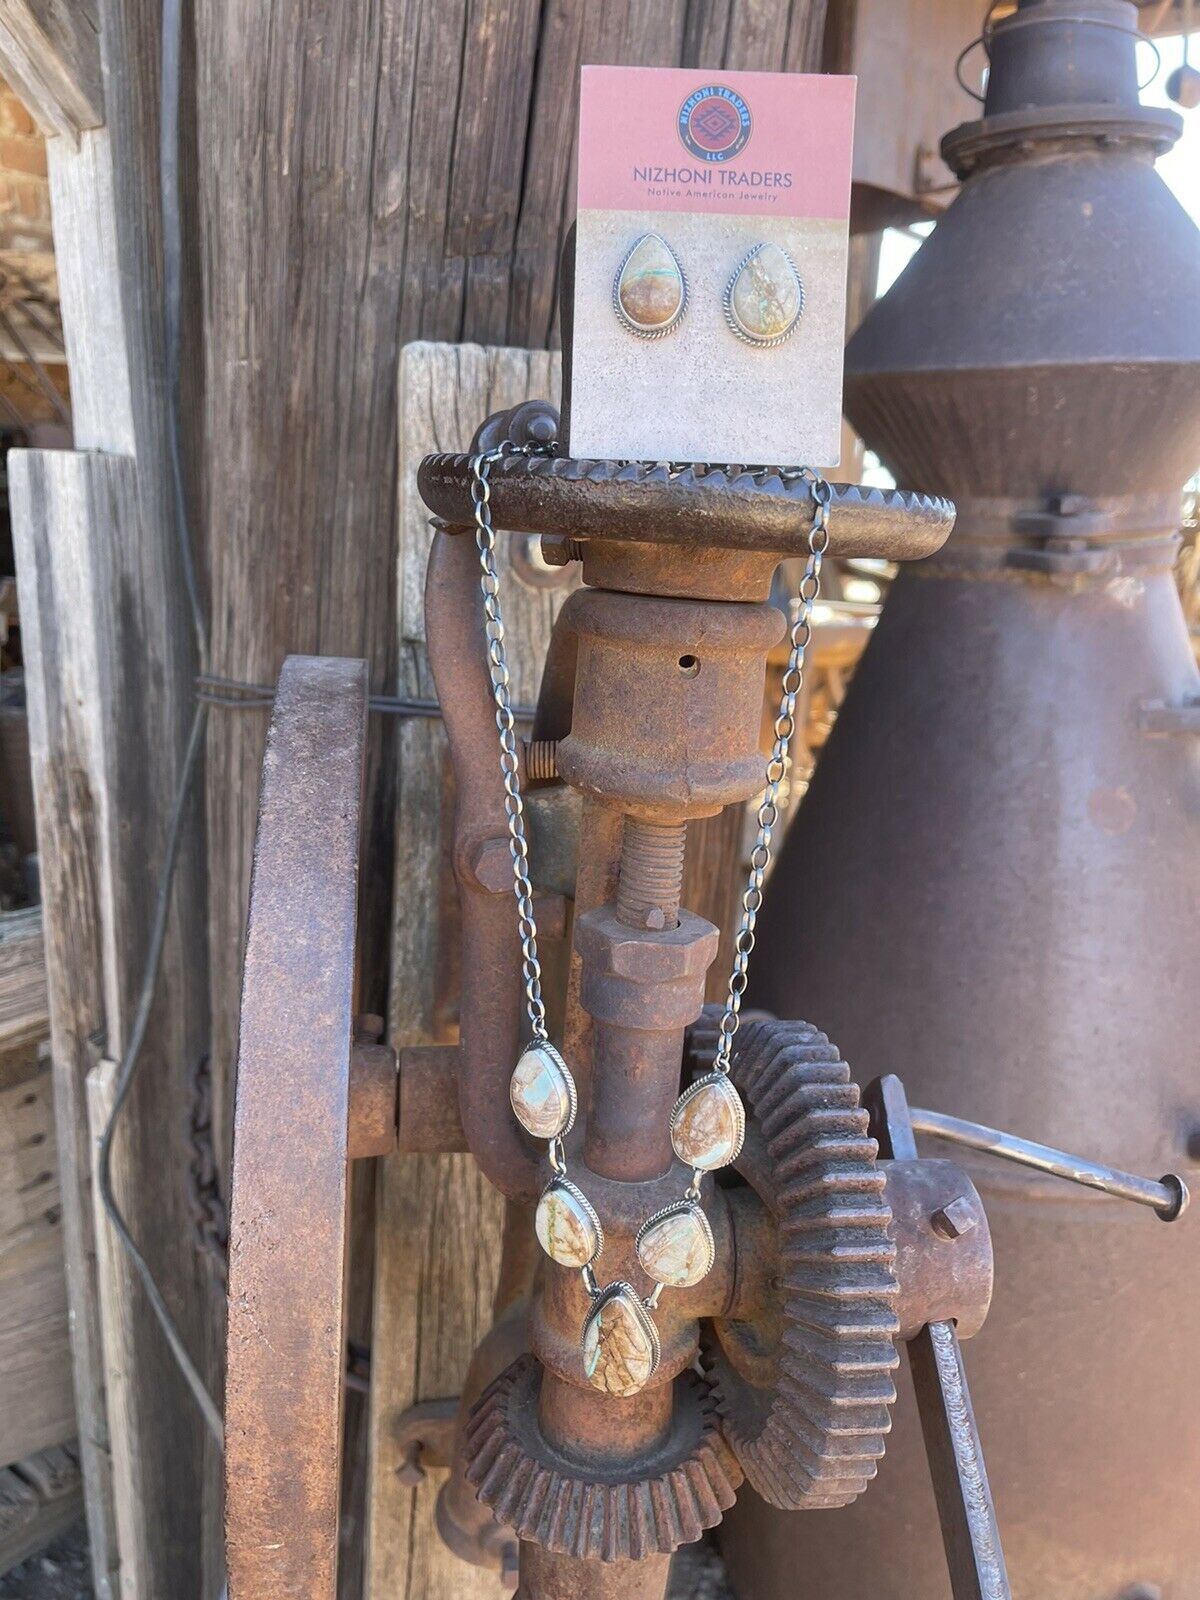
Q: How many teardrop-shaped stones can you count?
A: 7